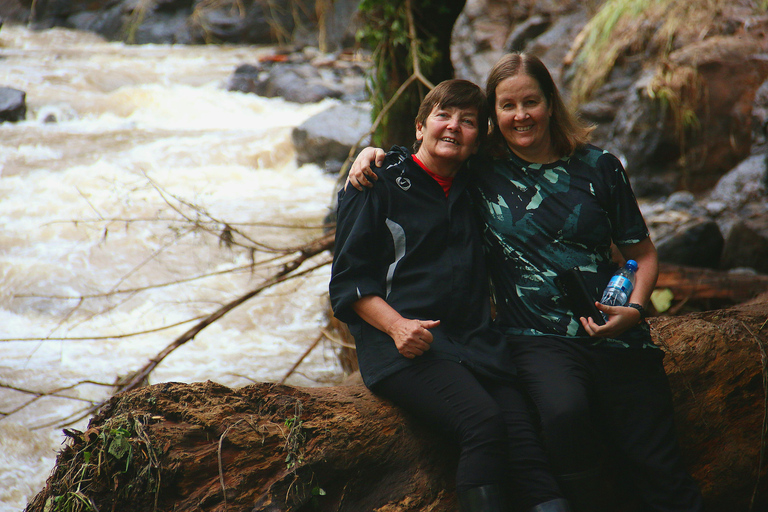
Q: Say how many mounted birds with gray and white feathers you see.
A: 0